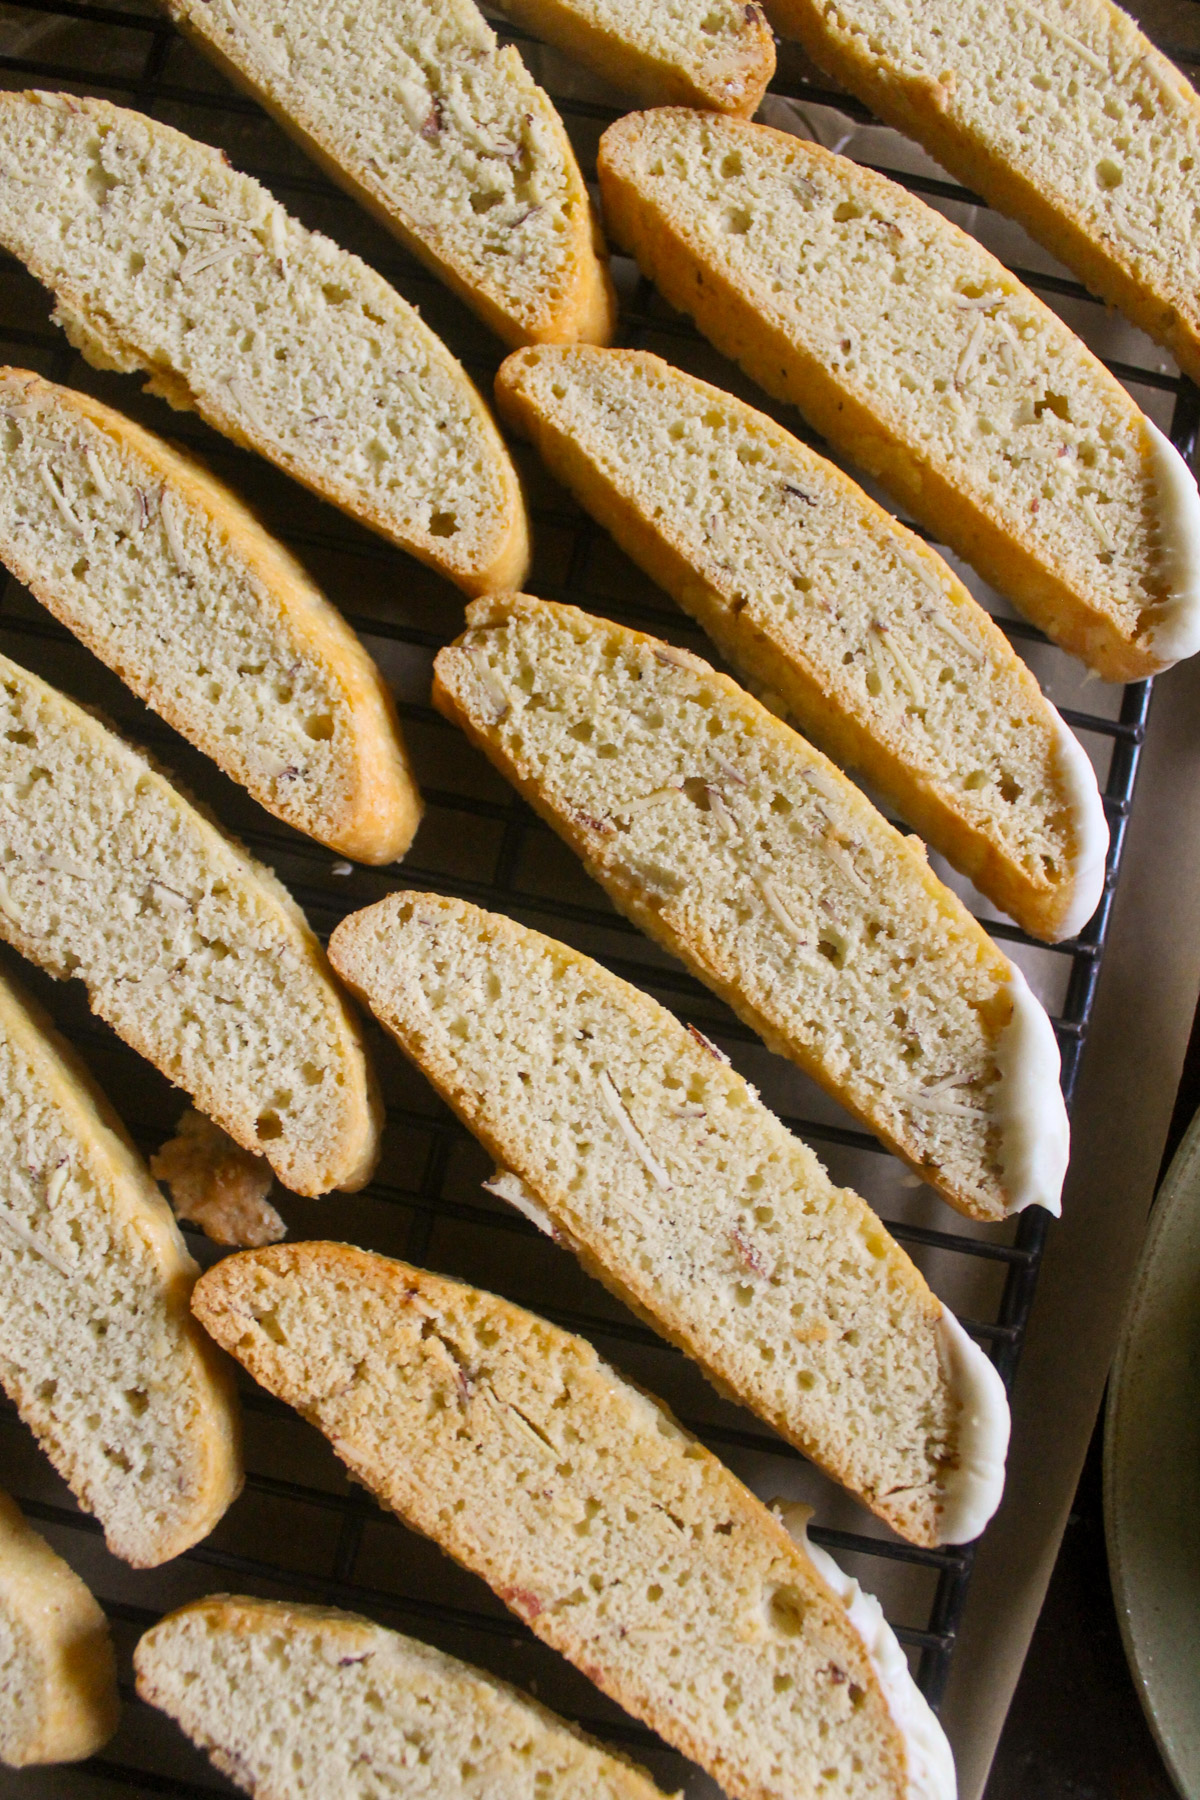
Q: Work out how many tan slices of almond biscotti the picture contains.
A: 14